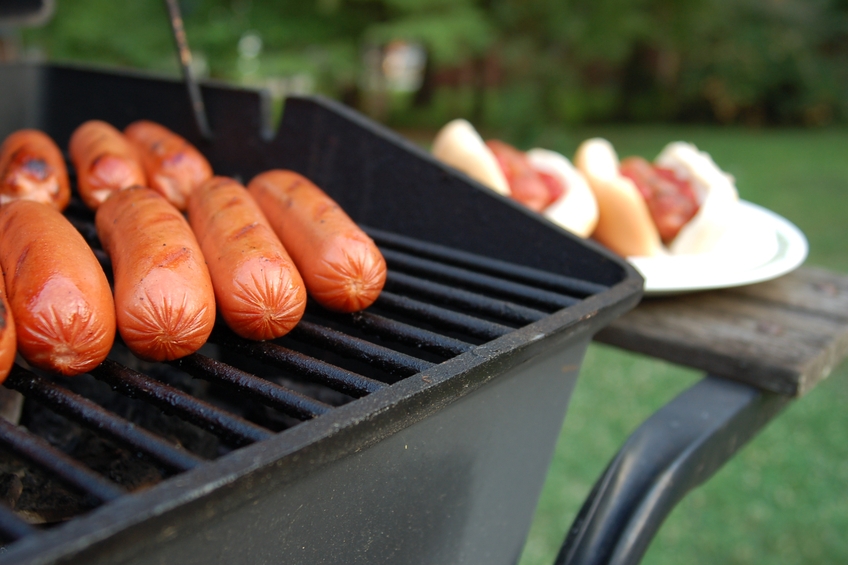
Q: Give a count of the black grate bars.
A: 12